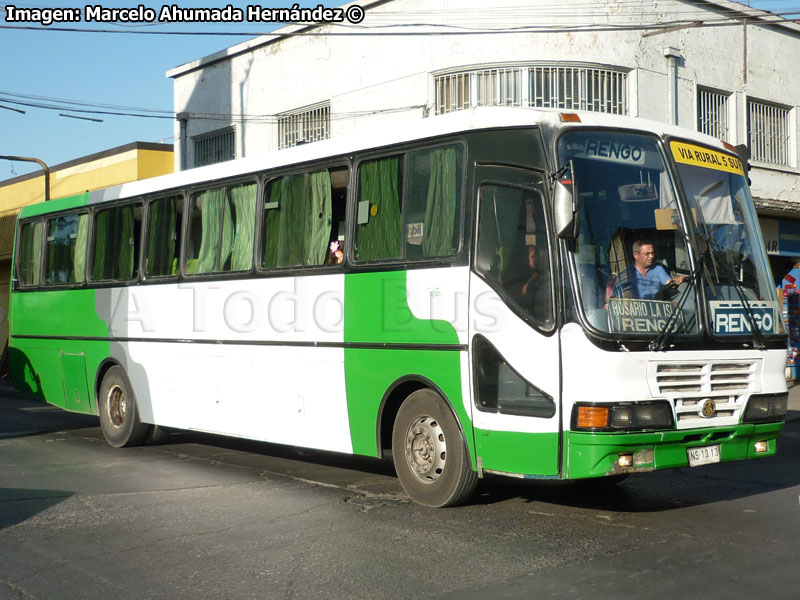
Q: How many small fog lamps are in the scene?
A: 2